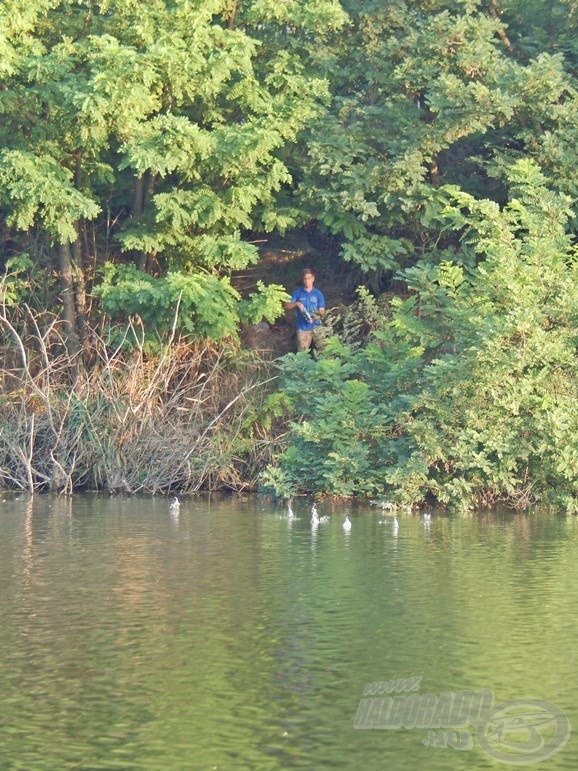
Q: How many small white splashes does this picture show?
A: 6